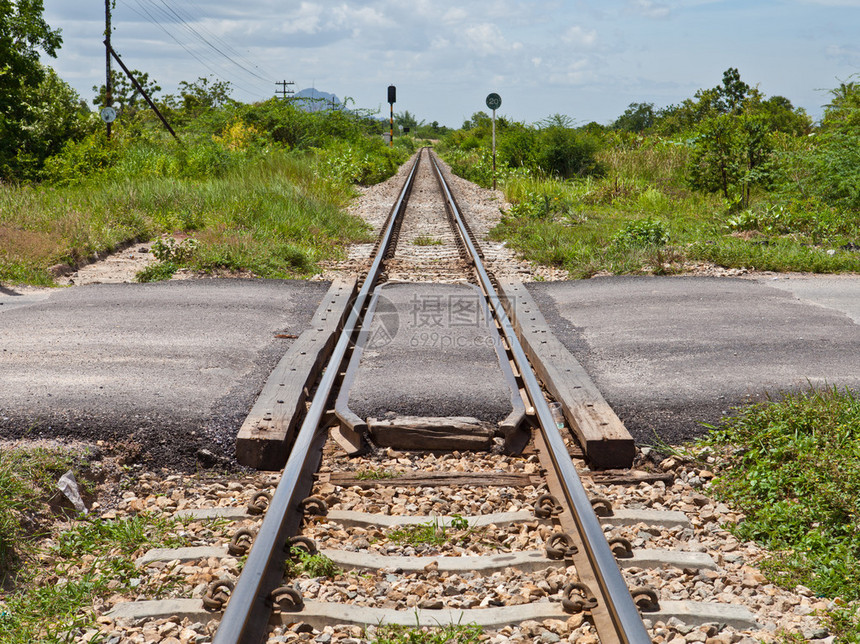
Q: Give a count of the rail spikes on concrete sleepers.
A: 12